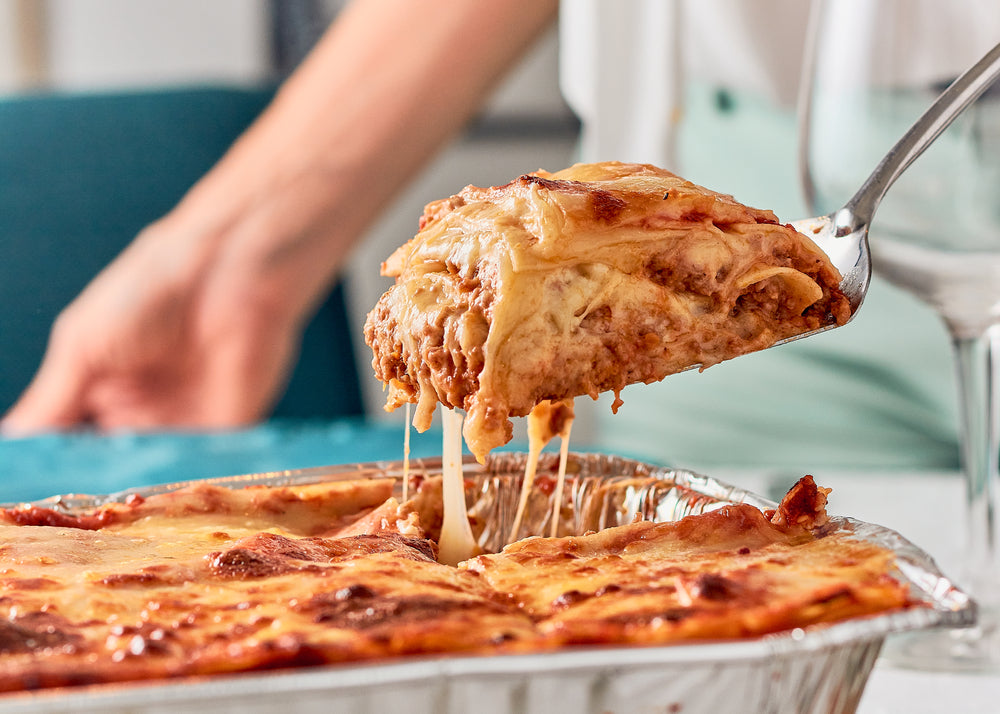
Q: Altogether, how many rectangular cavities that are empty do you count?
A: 1